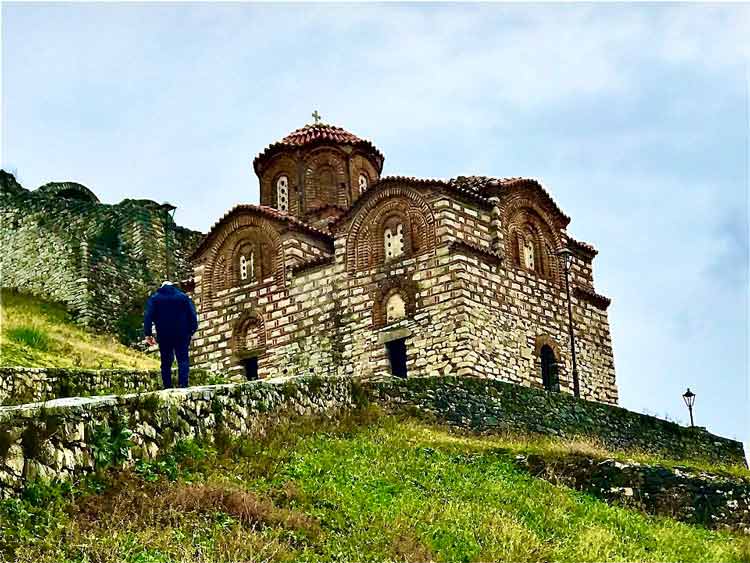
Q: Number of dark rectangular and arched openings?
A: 3